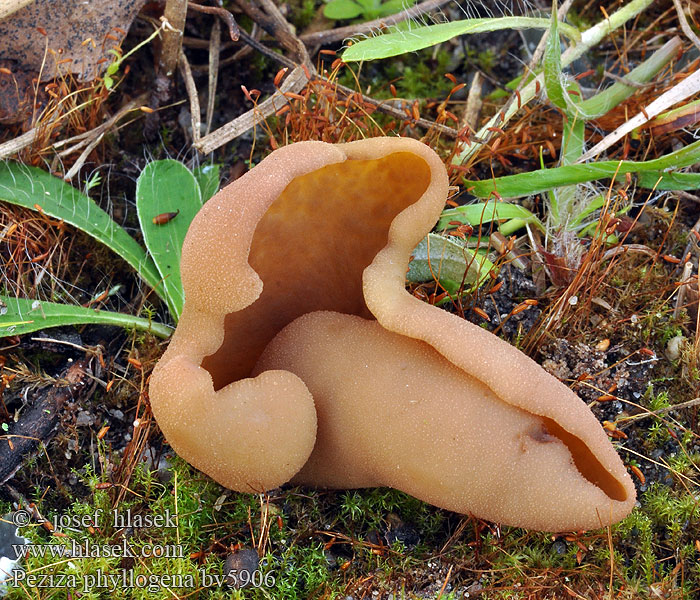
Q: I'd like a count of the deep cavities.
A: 2